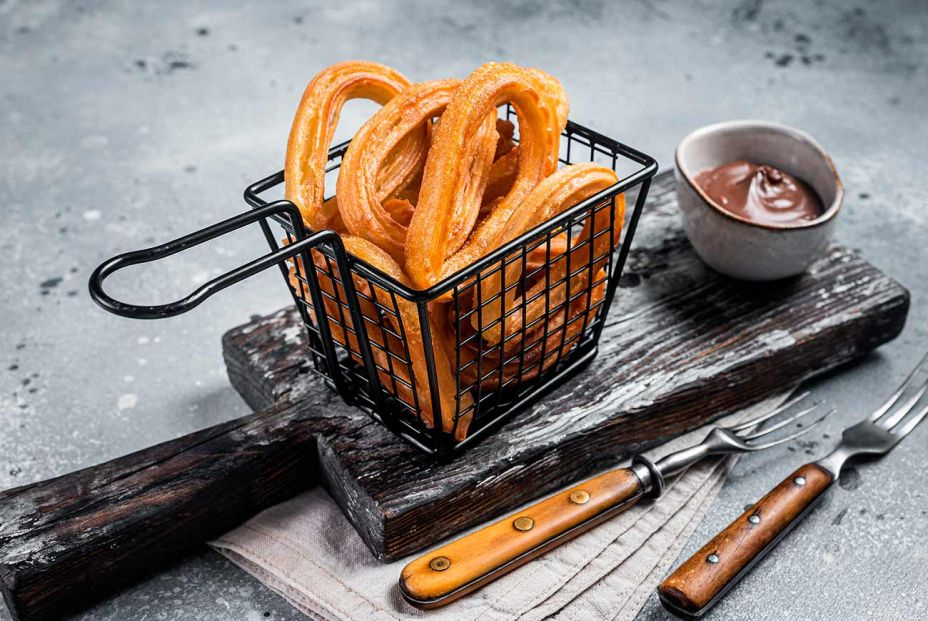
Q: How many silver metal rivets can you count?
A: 3